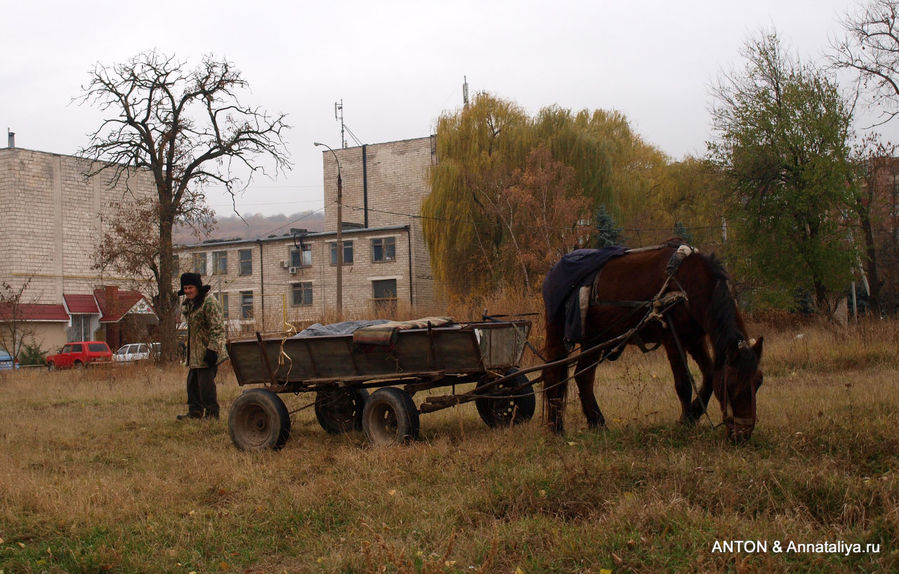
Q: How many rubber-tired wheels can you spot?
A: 4